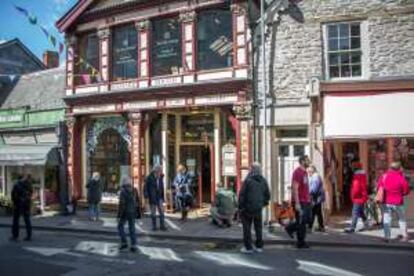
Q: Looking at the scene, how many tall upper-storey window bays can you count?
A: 4